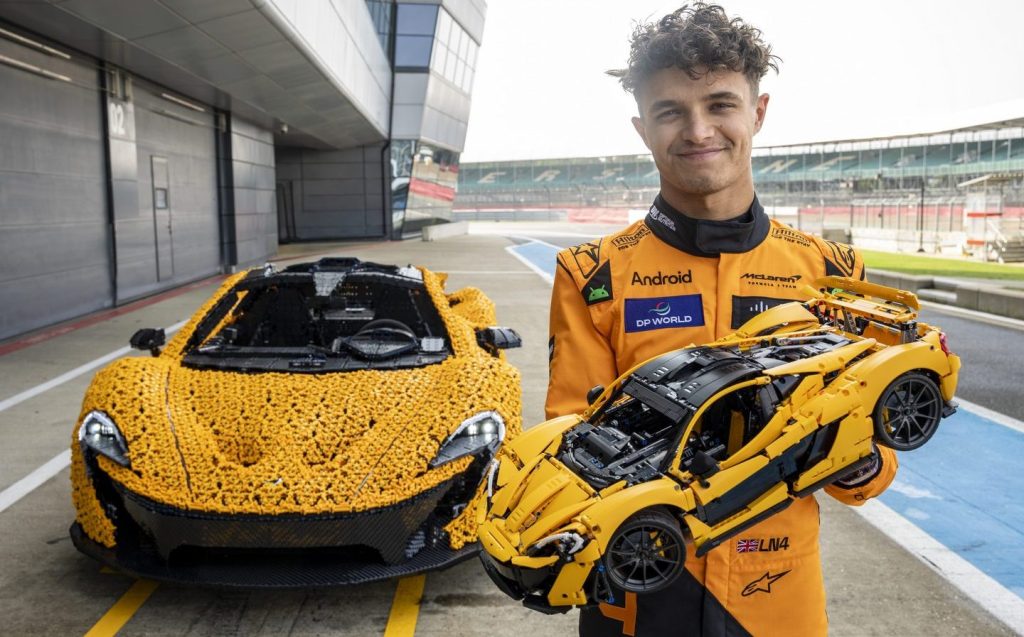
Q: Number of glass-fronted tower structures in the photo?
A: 1